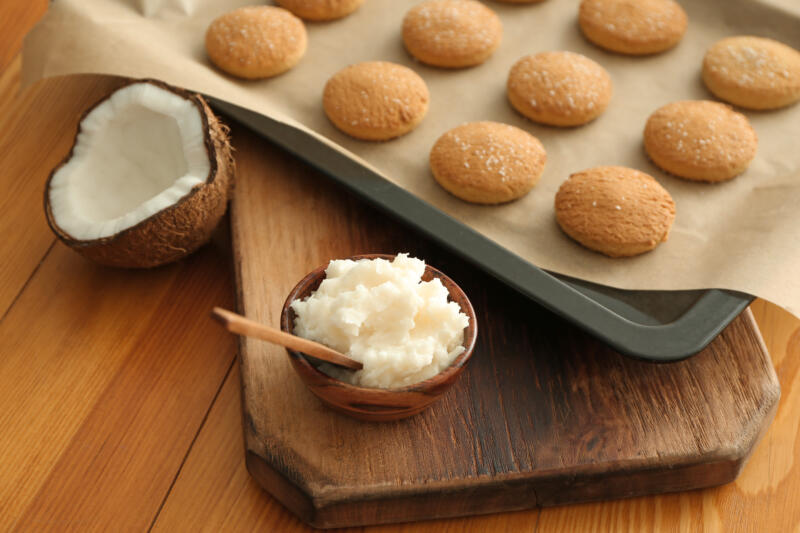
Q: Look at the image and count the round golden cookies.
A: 11